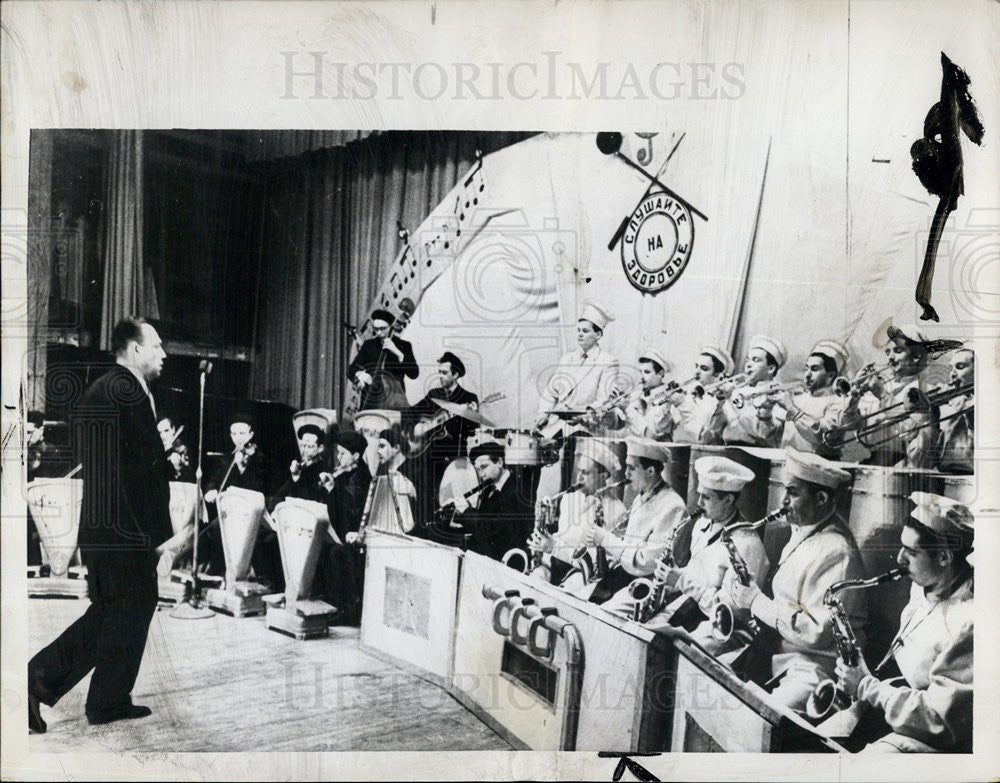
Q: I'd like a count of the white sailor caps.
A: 12